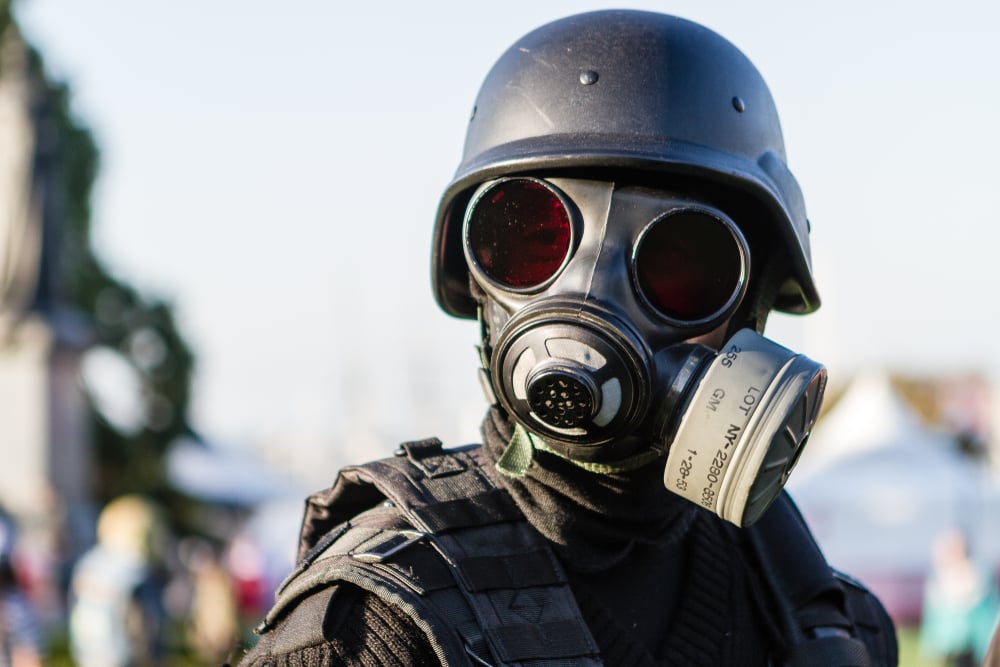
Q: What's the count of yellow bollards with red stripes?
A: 0